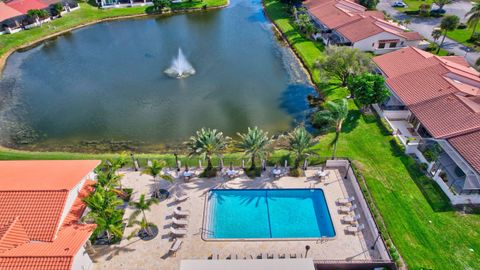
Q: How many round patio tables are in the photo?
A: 4